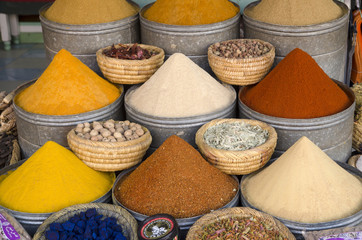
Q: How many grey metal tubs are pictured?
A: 9